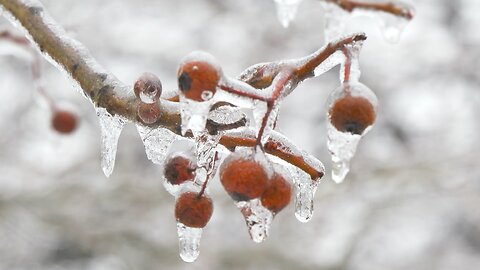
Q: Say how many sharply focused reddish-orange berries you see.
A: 6